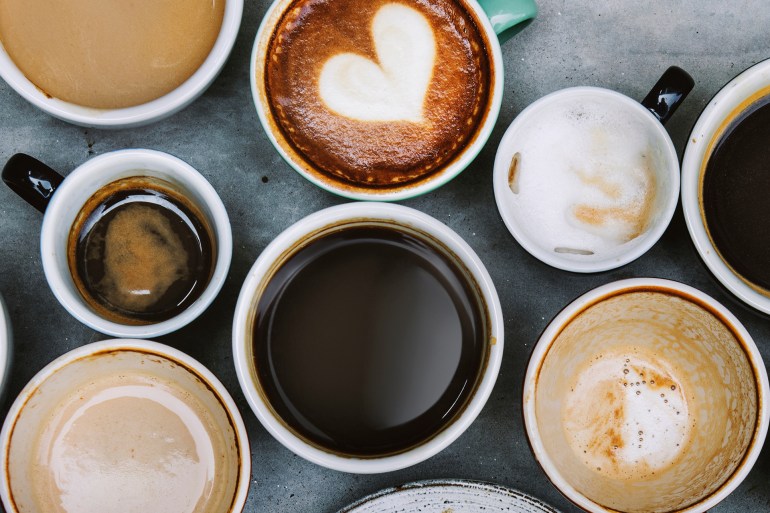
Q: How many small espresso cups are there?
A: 2